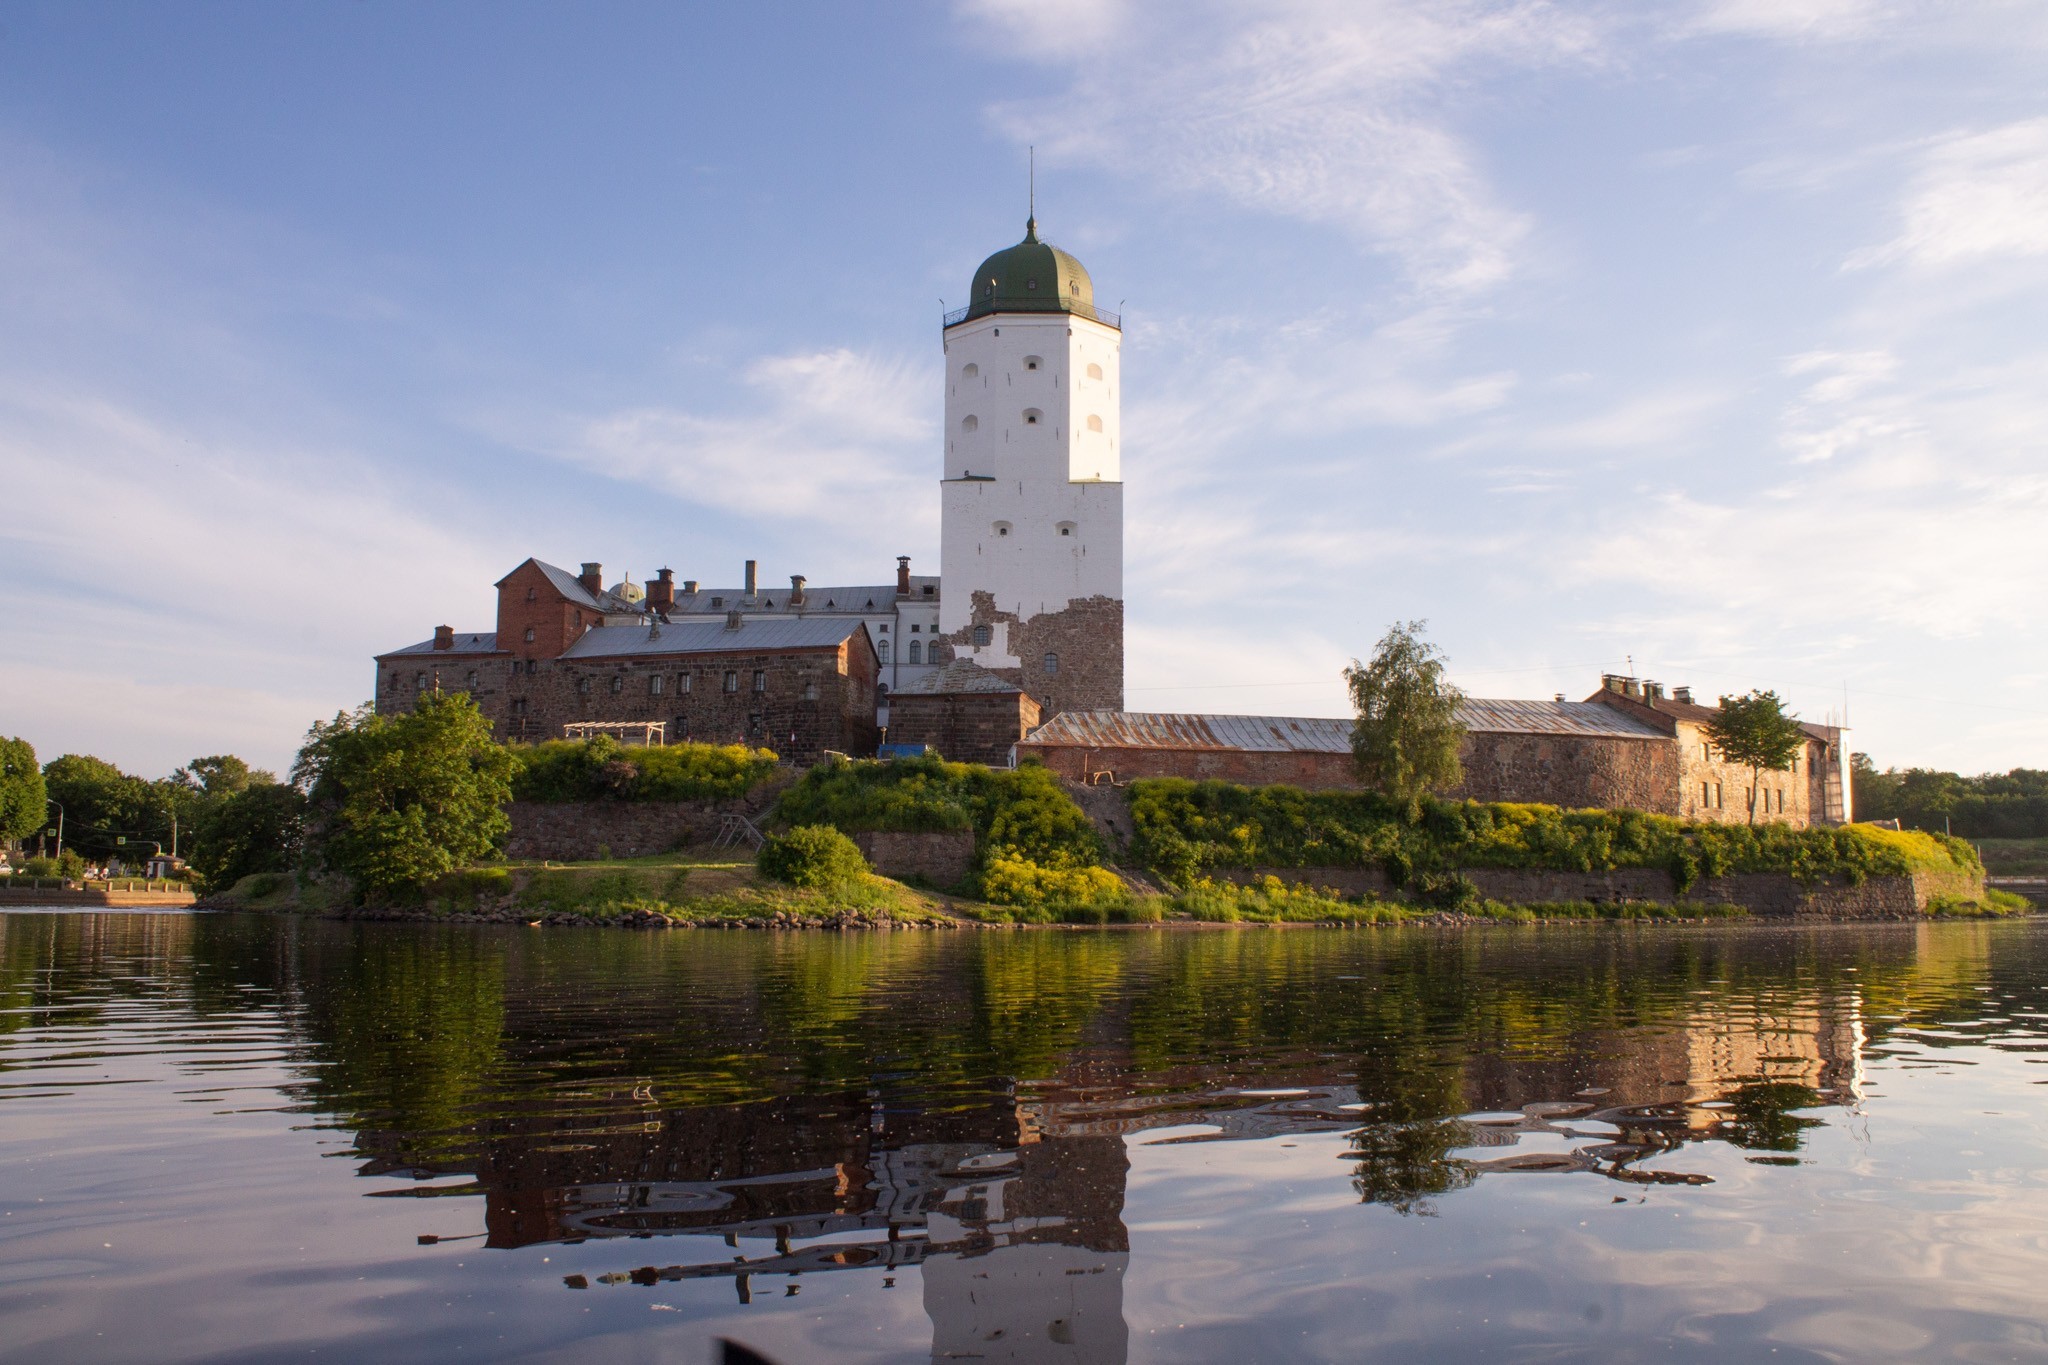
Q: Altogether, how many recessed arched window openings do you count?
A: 8